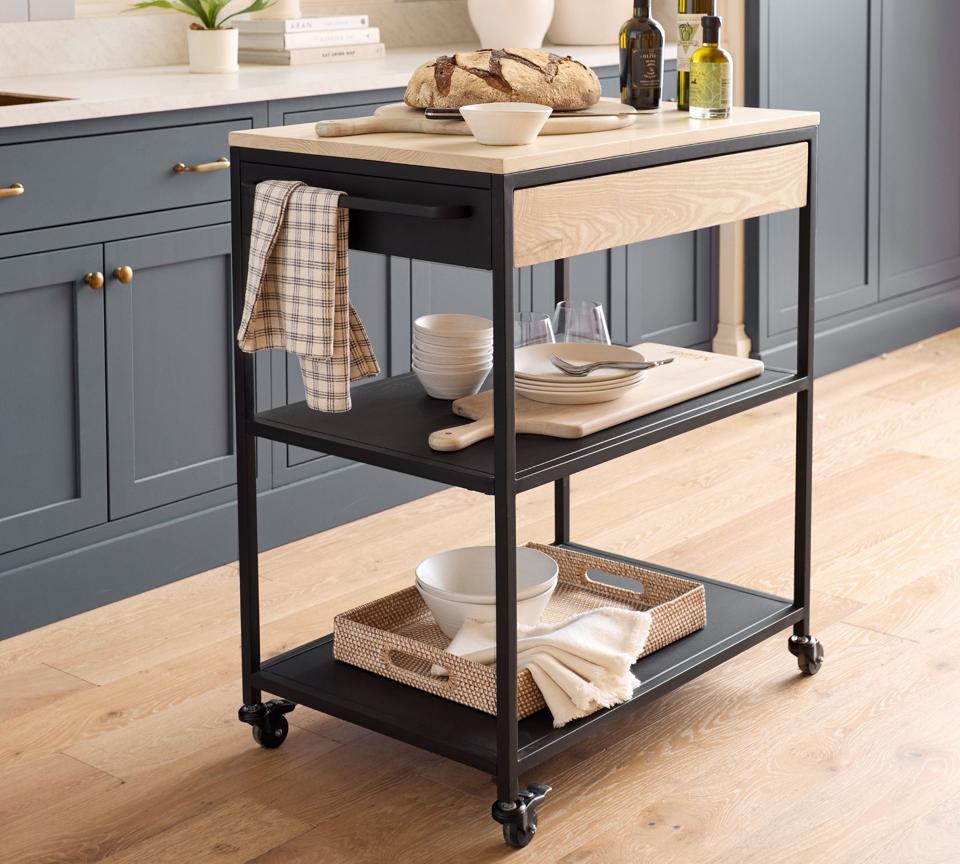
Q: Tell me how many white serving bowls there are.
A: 2